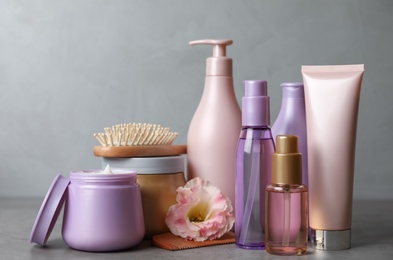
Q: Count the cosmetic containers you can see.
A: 7